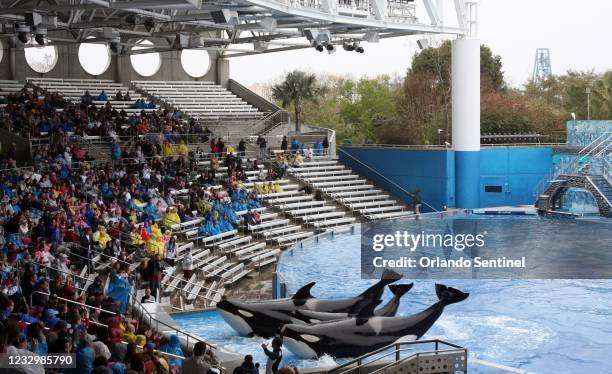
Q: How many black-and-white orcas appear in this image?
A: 3